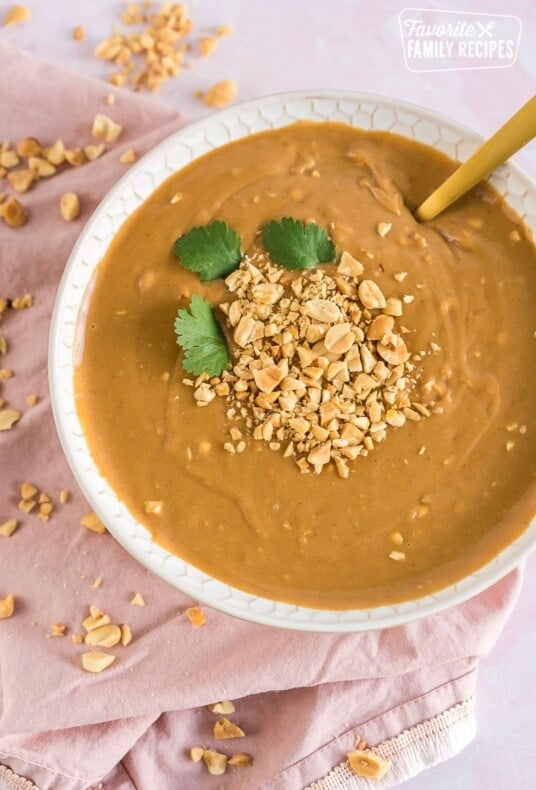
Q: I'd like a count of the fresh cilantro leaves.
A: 3